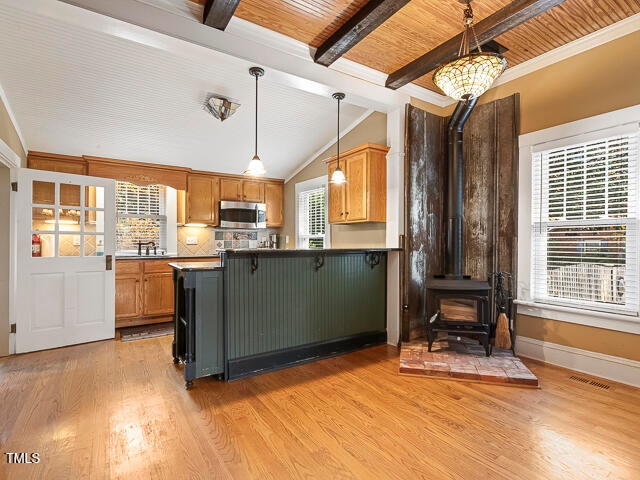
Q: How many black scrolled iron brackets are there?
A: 3